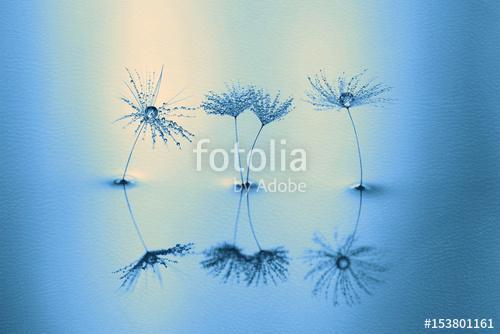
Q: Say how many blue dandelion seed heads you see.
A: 4